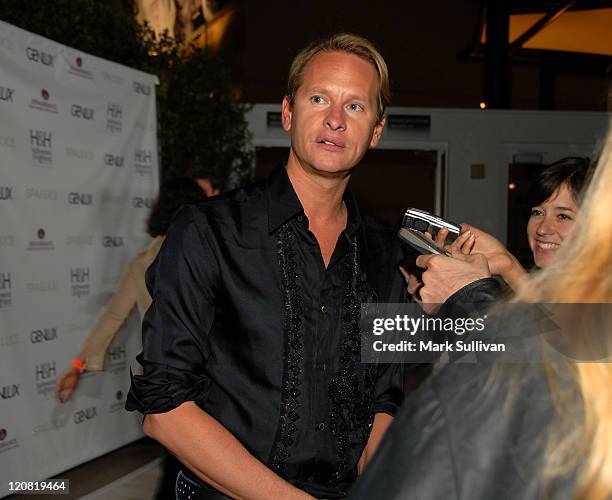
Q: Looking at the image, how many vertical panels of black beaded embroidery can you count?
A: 2